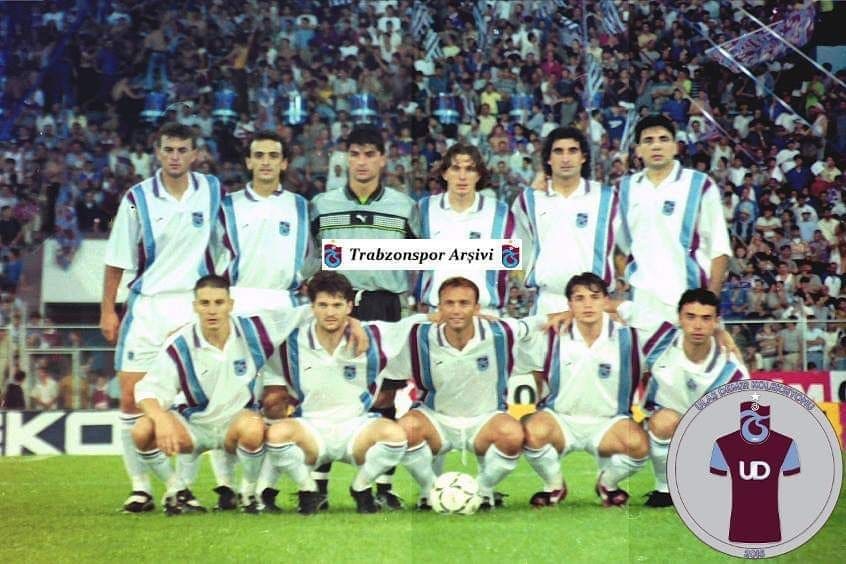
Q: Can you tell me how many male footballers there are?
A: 11